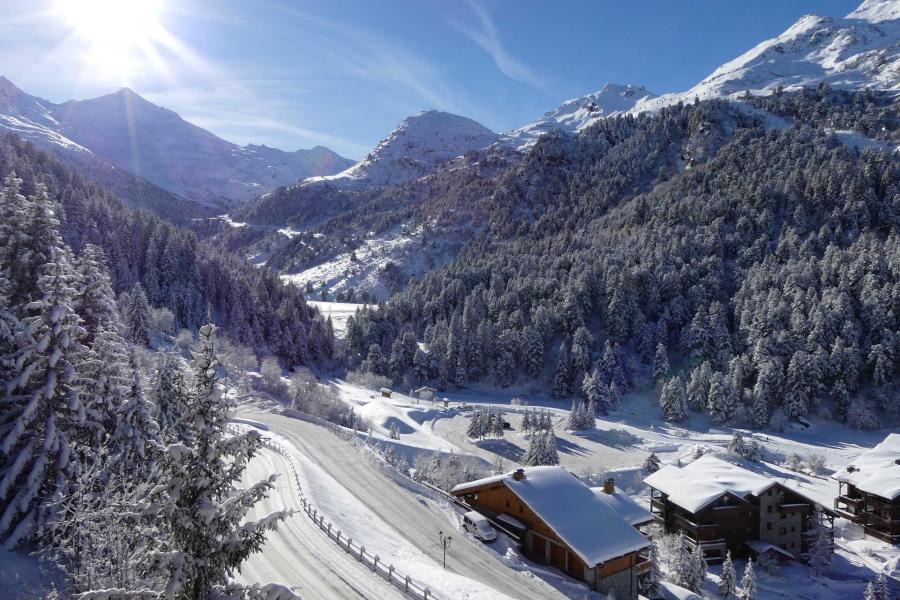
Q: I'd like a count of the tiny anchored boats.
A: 0